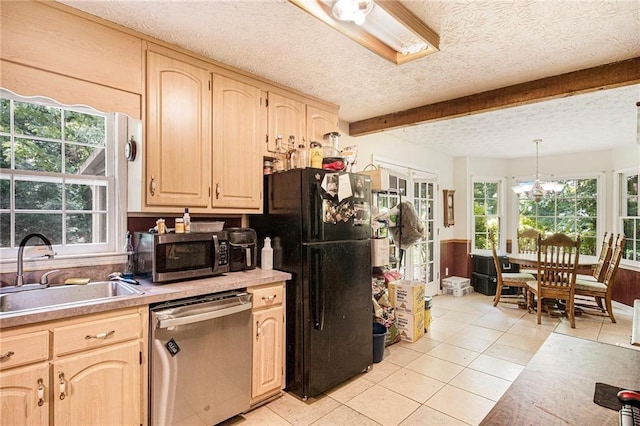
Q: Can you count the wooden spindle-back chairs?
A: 5